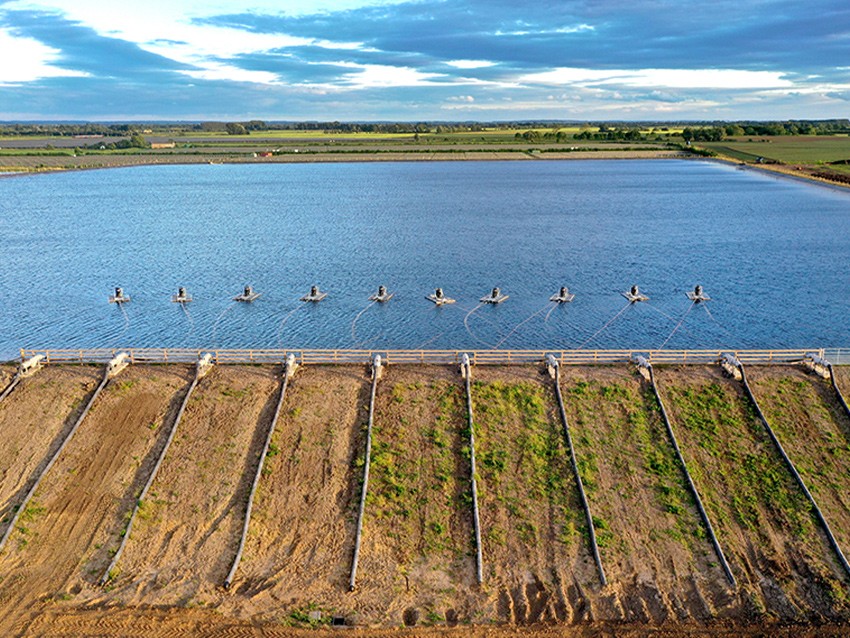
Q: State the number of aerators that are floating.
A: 10